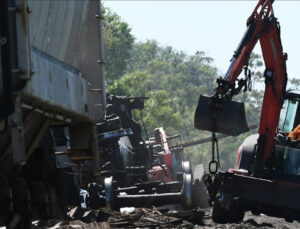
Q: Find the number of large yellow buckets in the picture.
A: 0